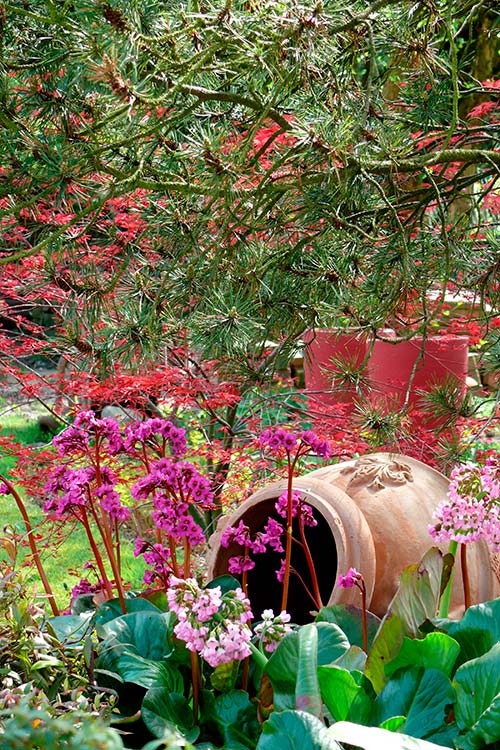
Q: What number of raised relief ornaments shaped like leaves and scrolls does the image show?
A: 1